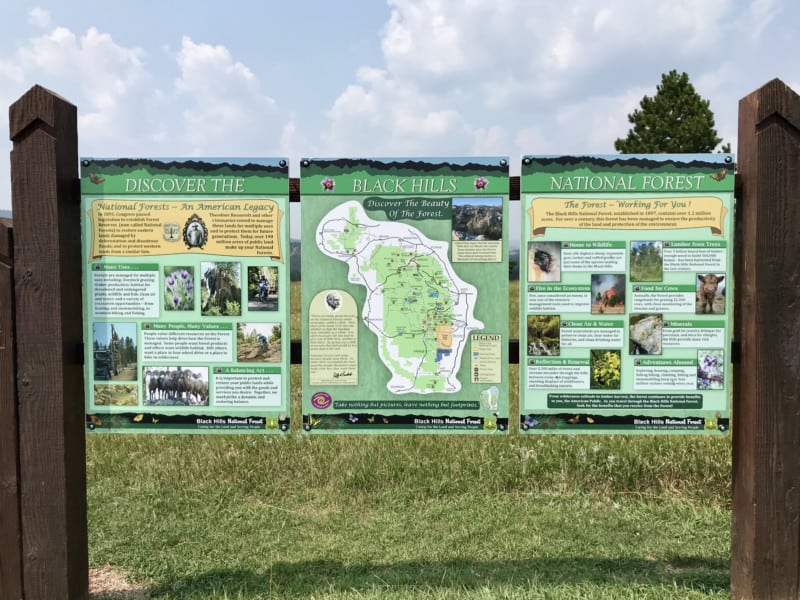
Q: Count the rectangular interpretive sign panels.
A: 3